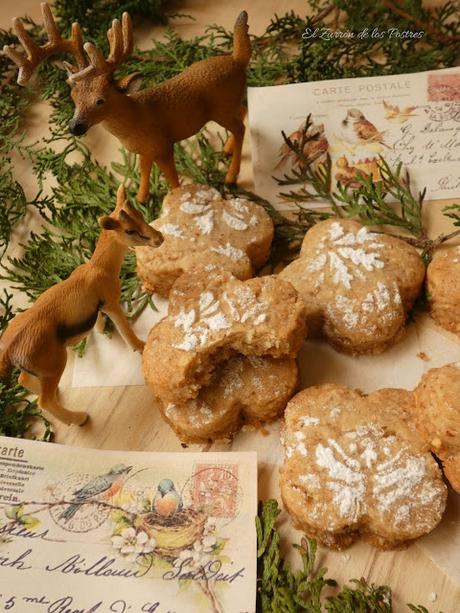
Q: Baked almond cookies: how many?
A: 7